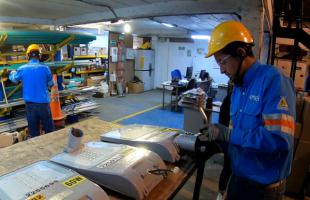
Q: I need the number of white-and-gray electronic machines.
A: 3